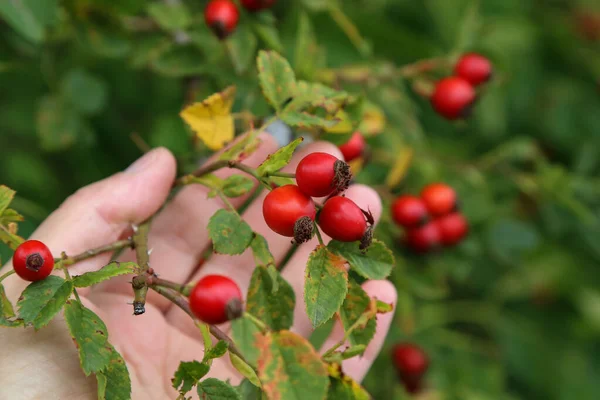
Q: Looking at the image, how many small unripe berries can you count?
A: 0